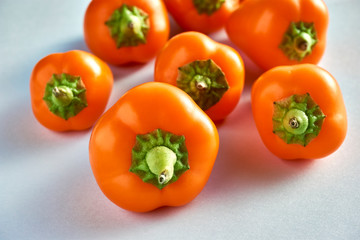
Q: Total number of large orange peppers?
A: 7